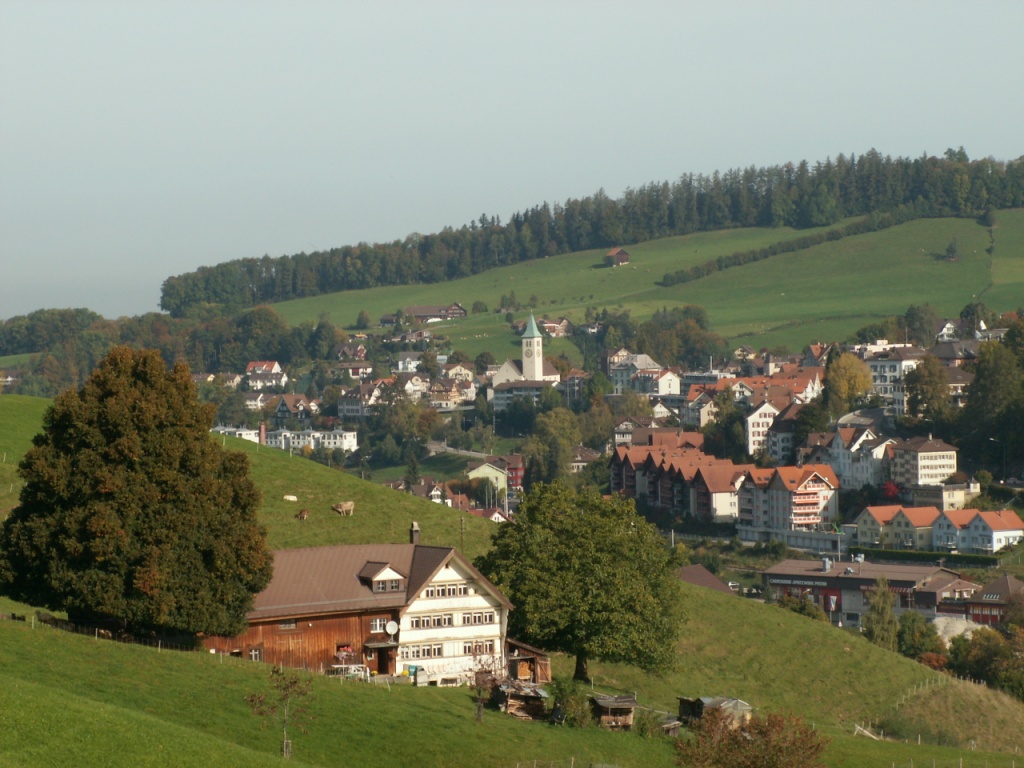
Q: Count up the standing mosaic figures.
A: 0